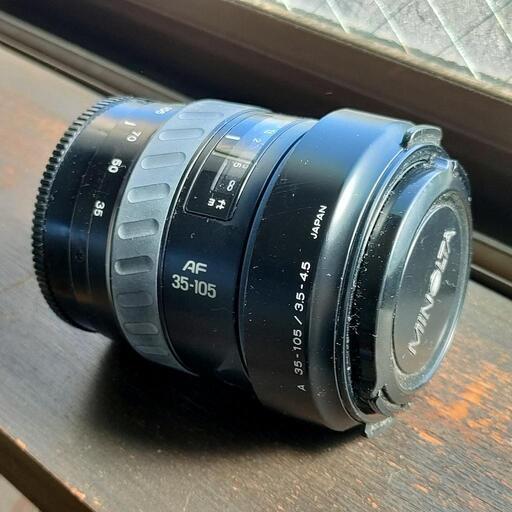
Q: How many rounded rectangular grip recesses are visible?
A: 9